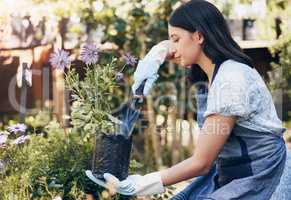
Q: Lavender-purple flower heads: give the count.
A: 7